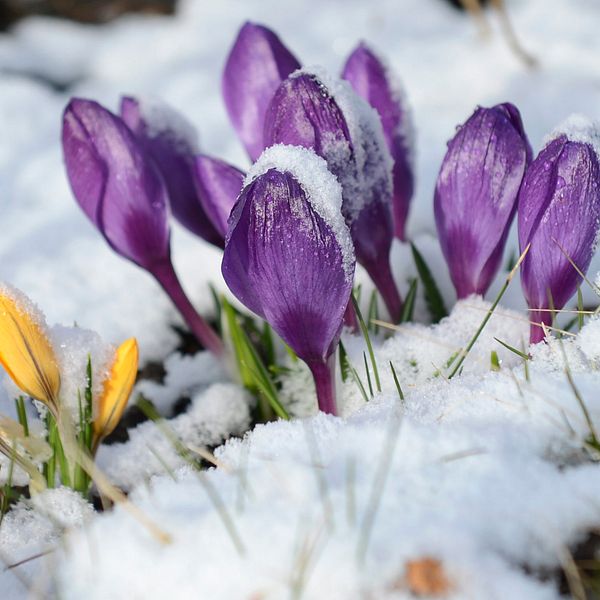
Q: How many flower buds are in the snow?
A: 11